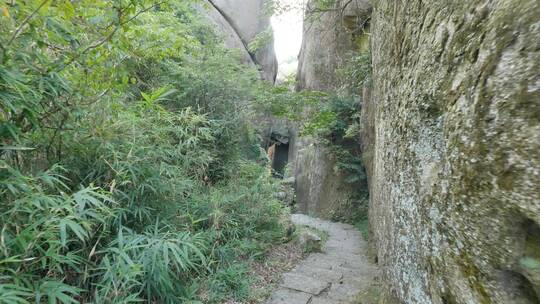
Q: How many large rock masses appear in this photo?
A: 3